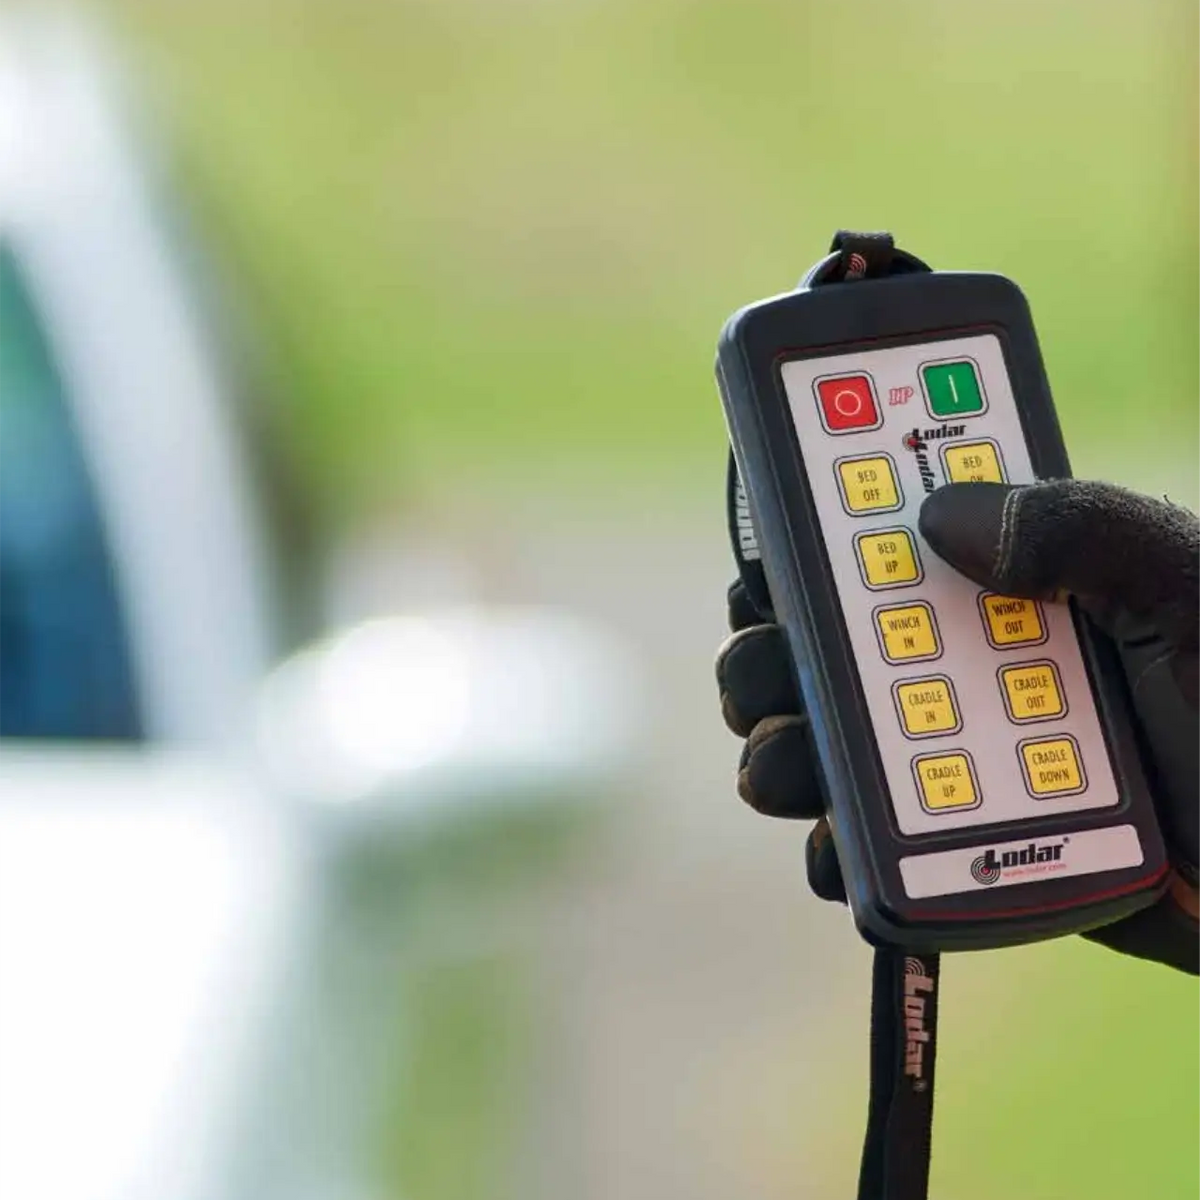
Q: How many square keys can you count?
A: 11